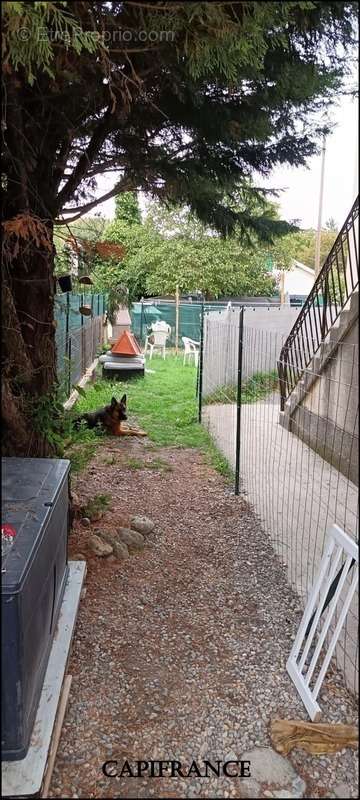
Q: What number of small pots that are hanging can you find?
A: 3